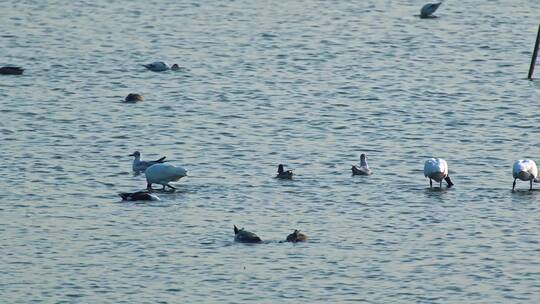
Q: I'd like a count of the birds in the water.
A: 13